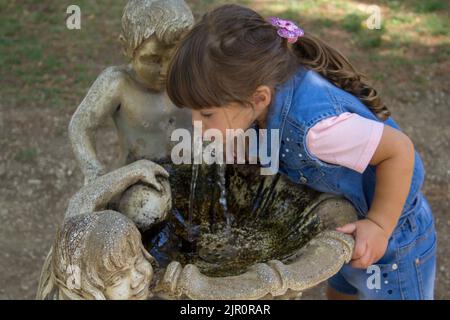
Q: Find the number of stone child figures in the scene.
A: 2